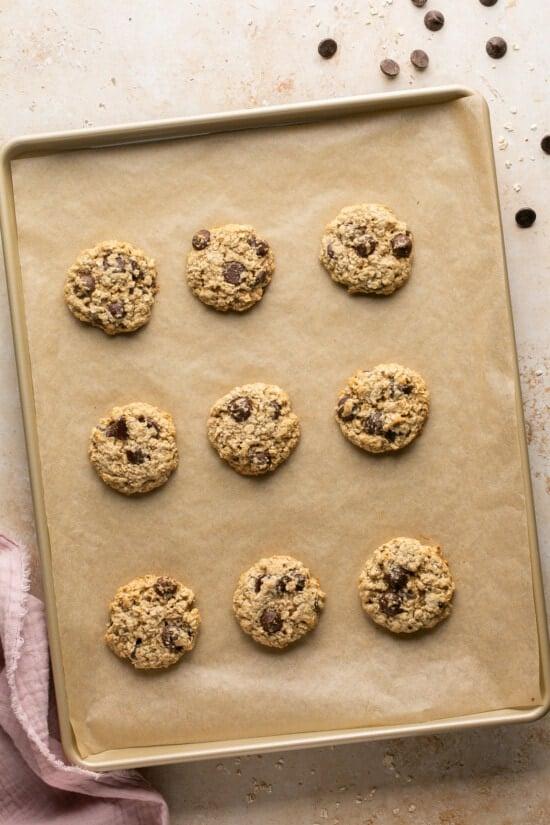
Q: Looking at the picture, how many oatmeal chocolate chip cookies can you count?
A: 9